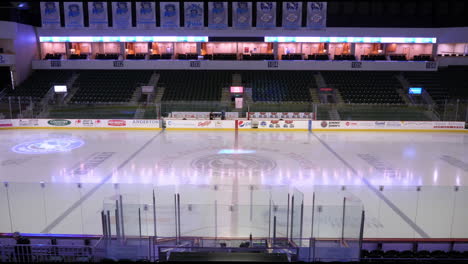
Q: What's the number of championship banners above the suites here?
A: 12